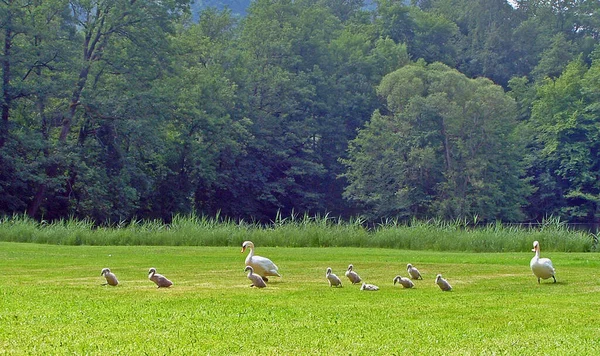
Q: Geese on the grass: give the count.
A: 11